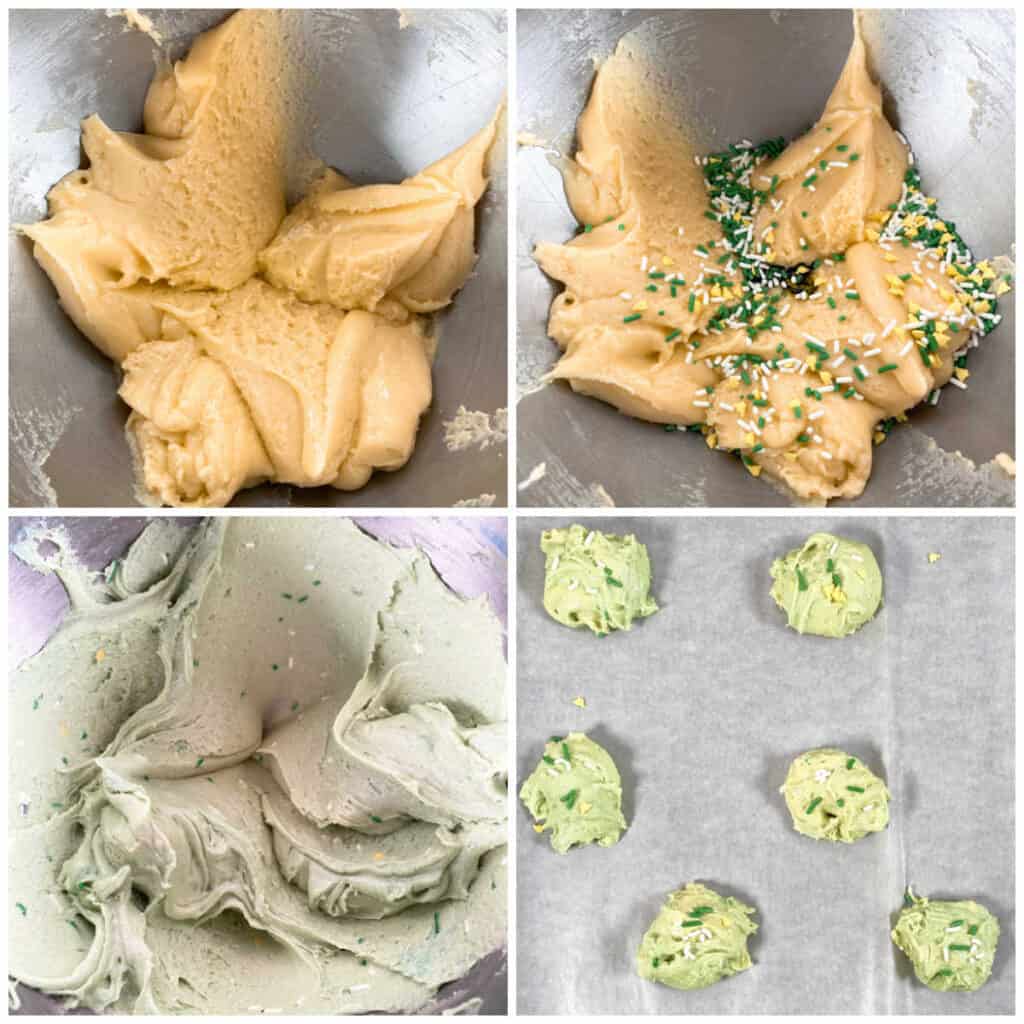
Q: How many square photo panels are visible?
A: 4